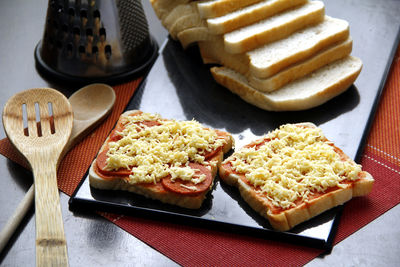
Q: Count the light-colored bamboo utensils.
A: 2